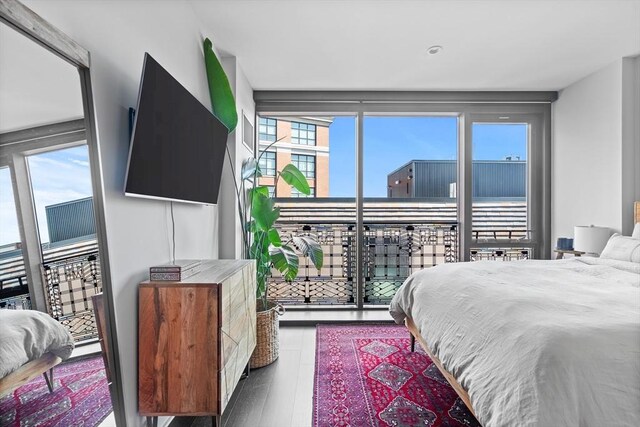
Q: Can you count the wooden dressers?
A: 1